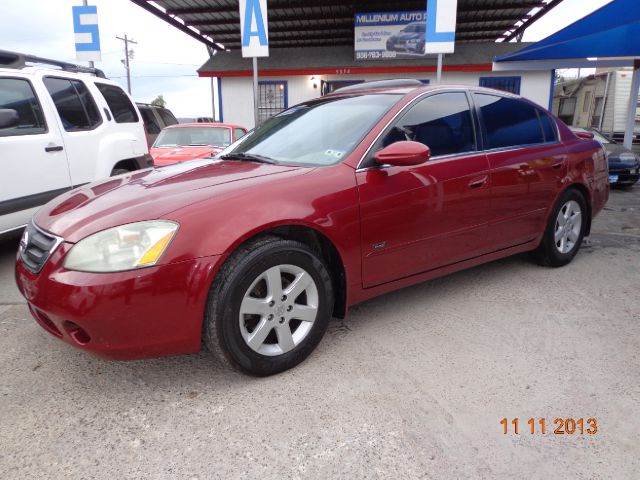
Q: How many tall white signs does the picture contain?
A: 3